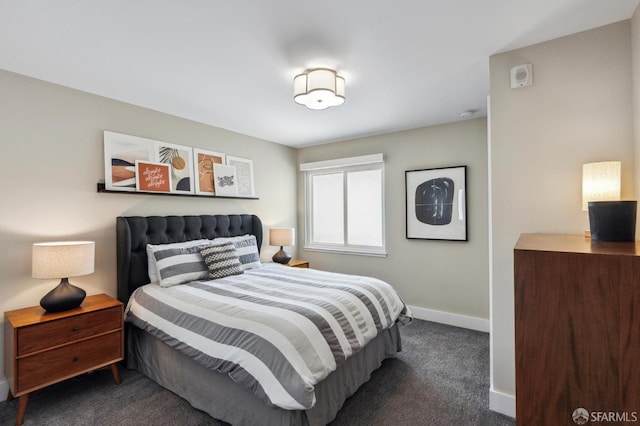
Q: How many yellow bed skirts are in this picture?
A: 0